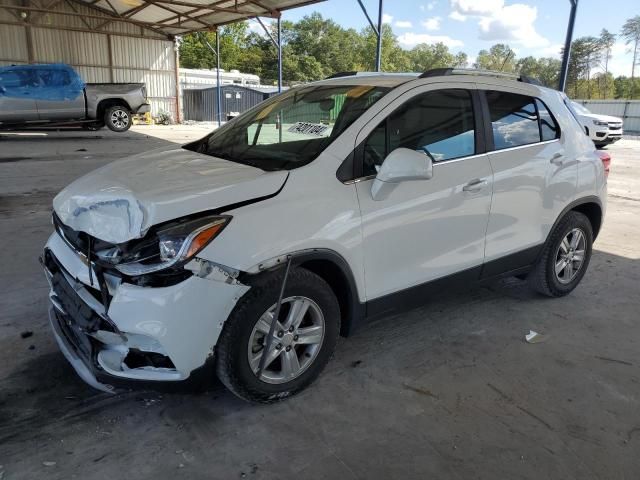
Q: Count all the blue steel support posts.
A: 4